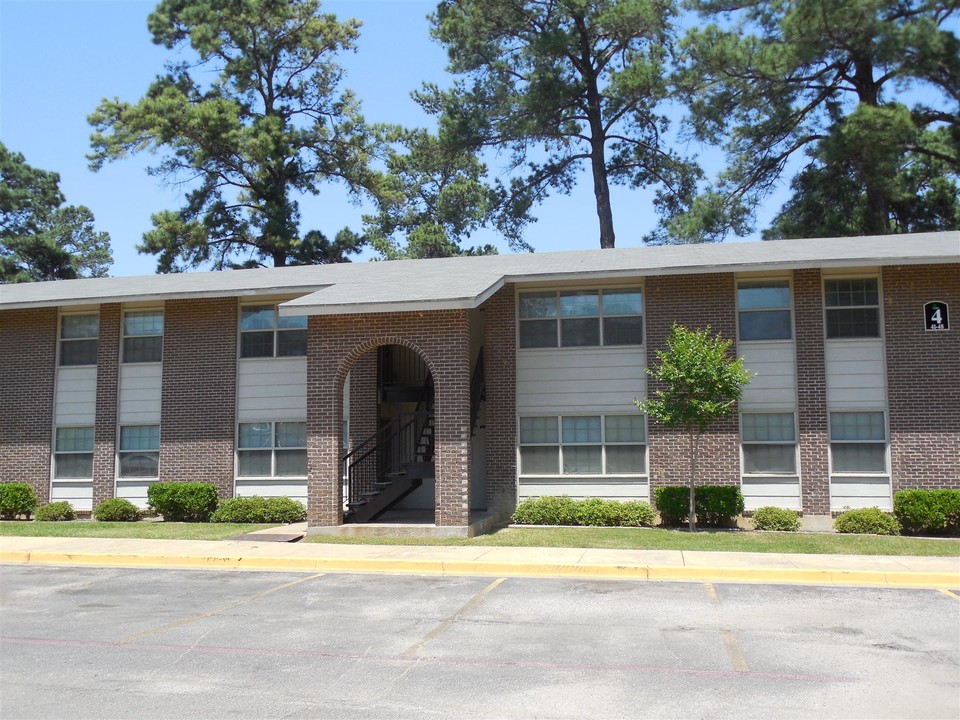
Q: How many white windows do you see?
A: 12